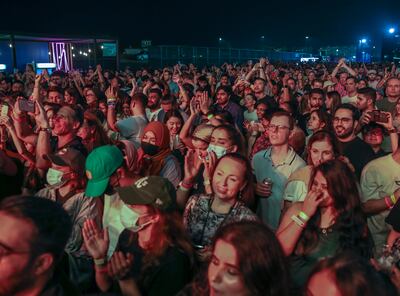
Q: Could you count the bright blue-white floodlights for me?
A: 2